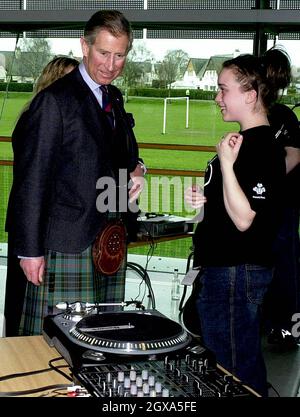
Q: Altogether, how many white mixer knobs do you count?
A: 12